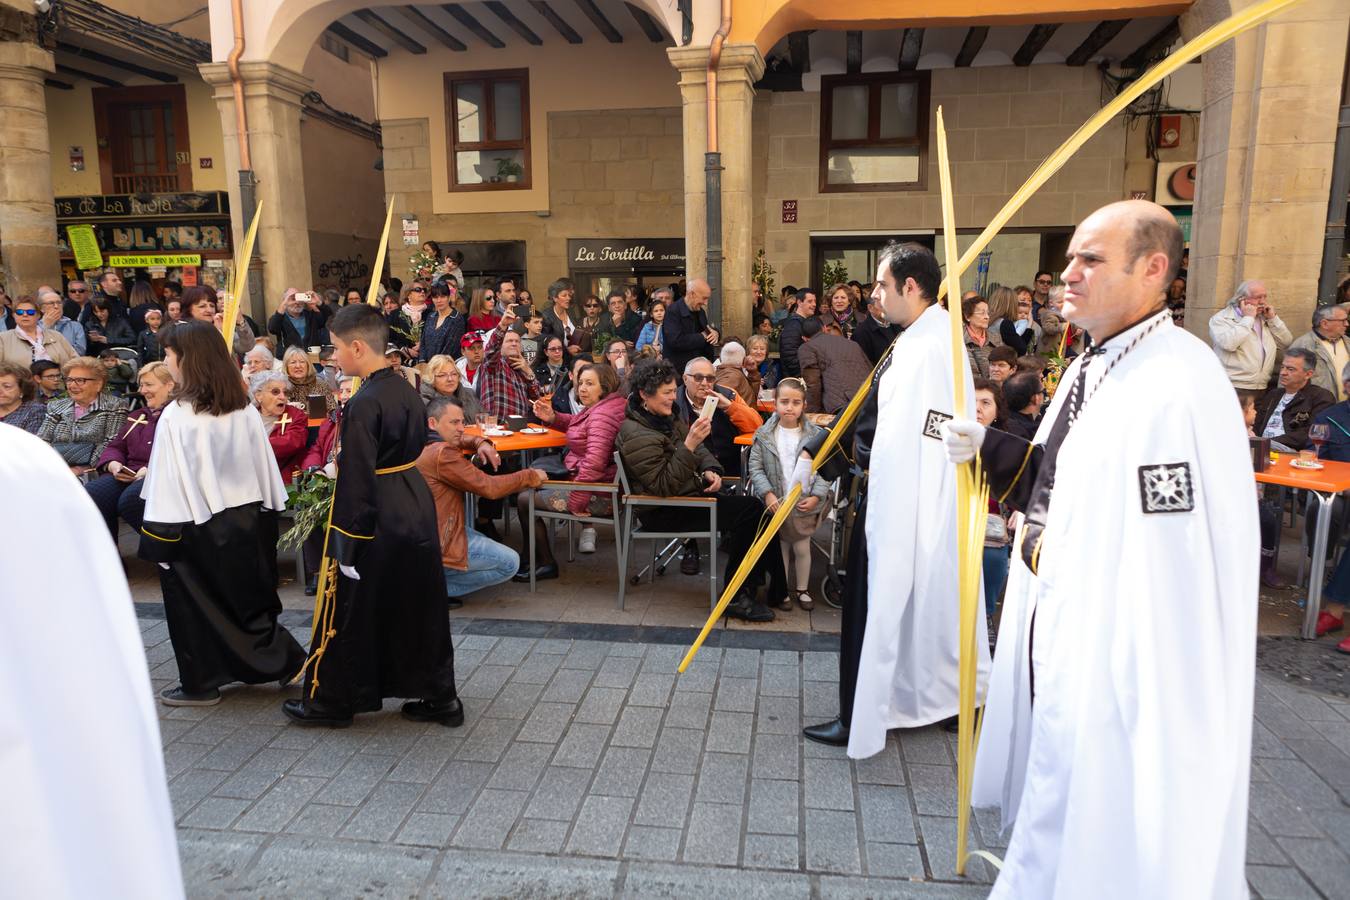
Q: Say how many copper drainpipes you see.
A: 2